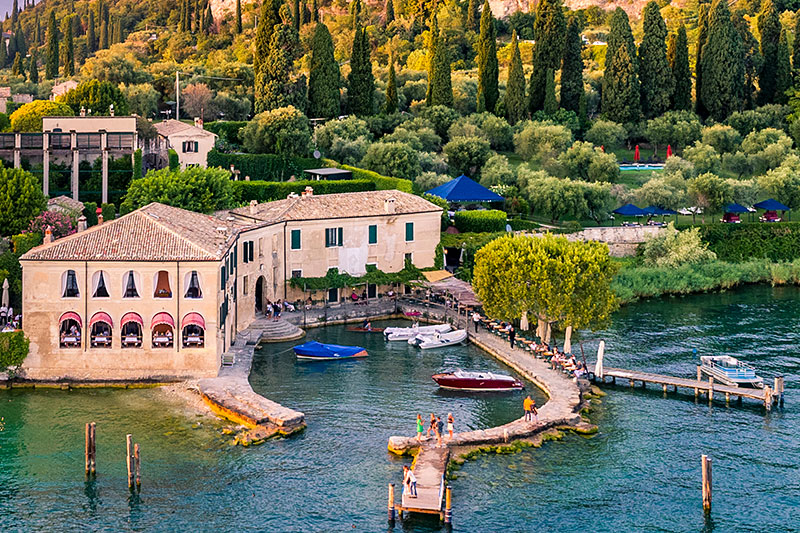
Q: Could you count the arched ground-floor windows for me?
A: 5